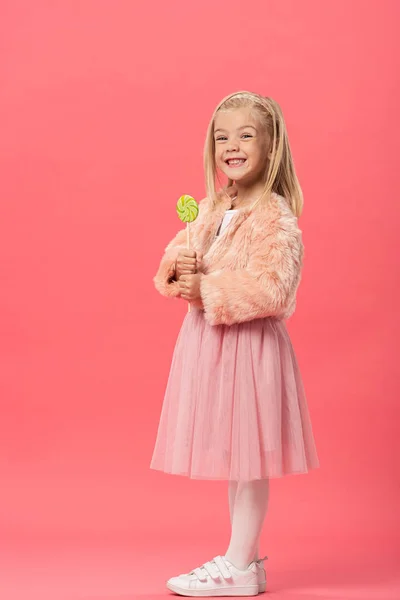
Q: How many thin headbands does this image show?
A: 1